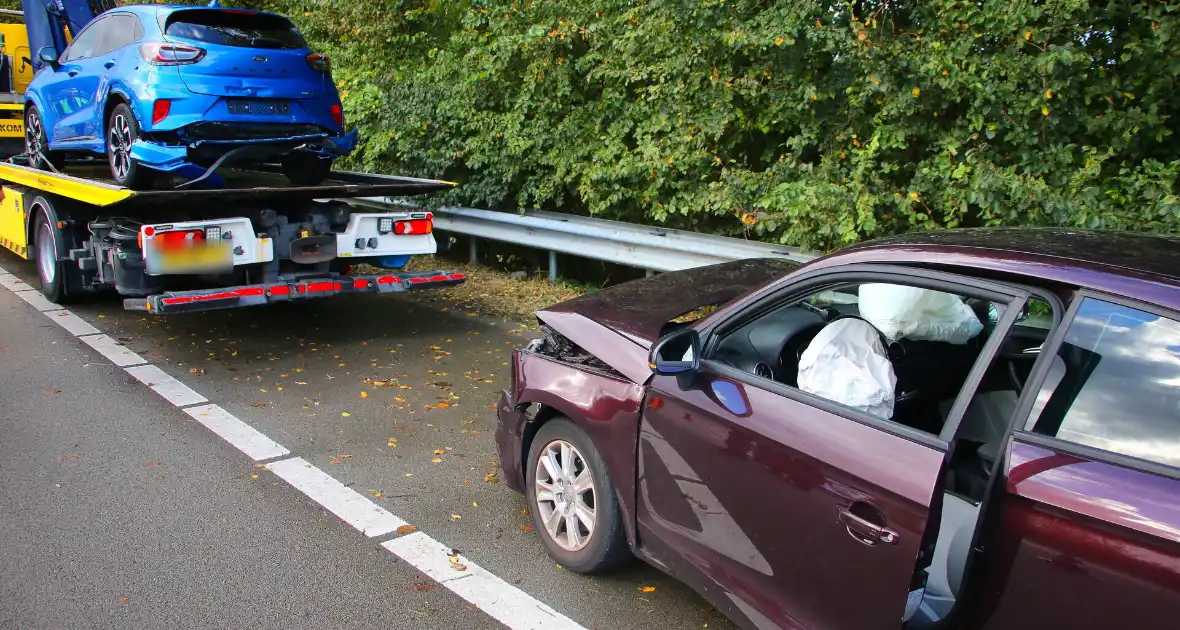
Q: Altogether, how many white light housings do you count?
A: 2